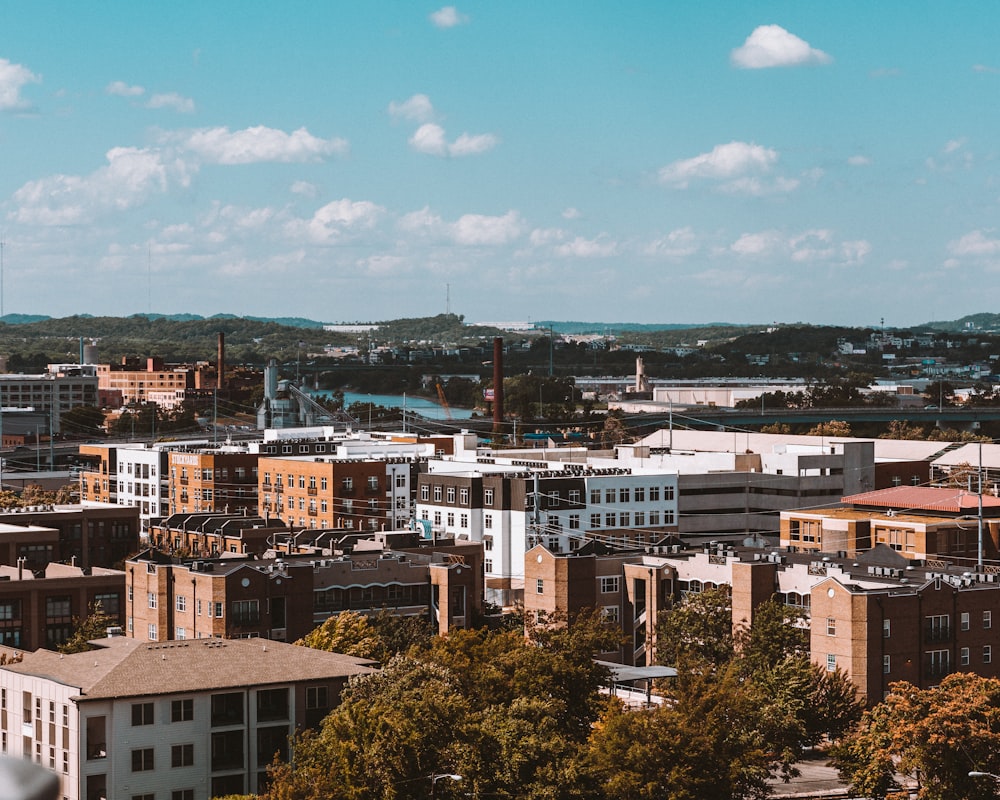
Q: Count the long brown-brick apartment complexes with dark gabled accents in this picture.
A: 2